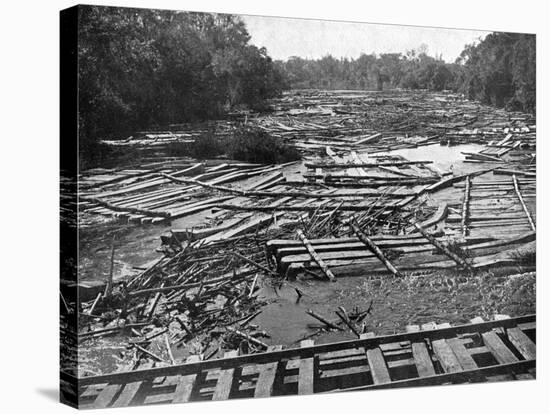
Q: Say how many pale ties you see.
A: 12